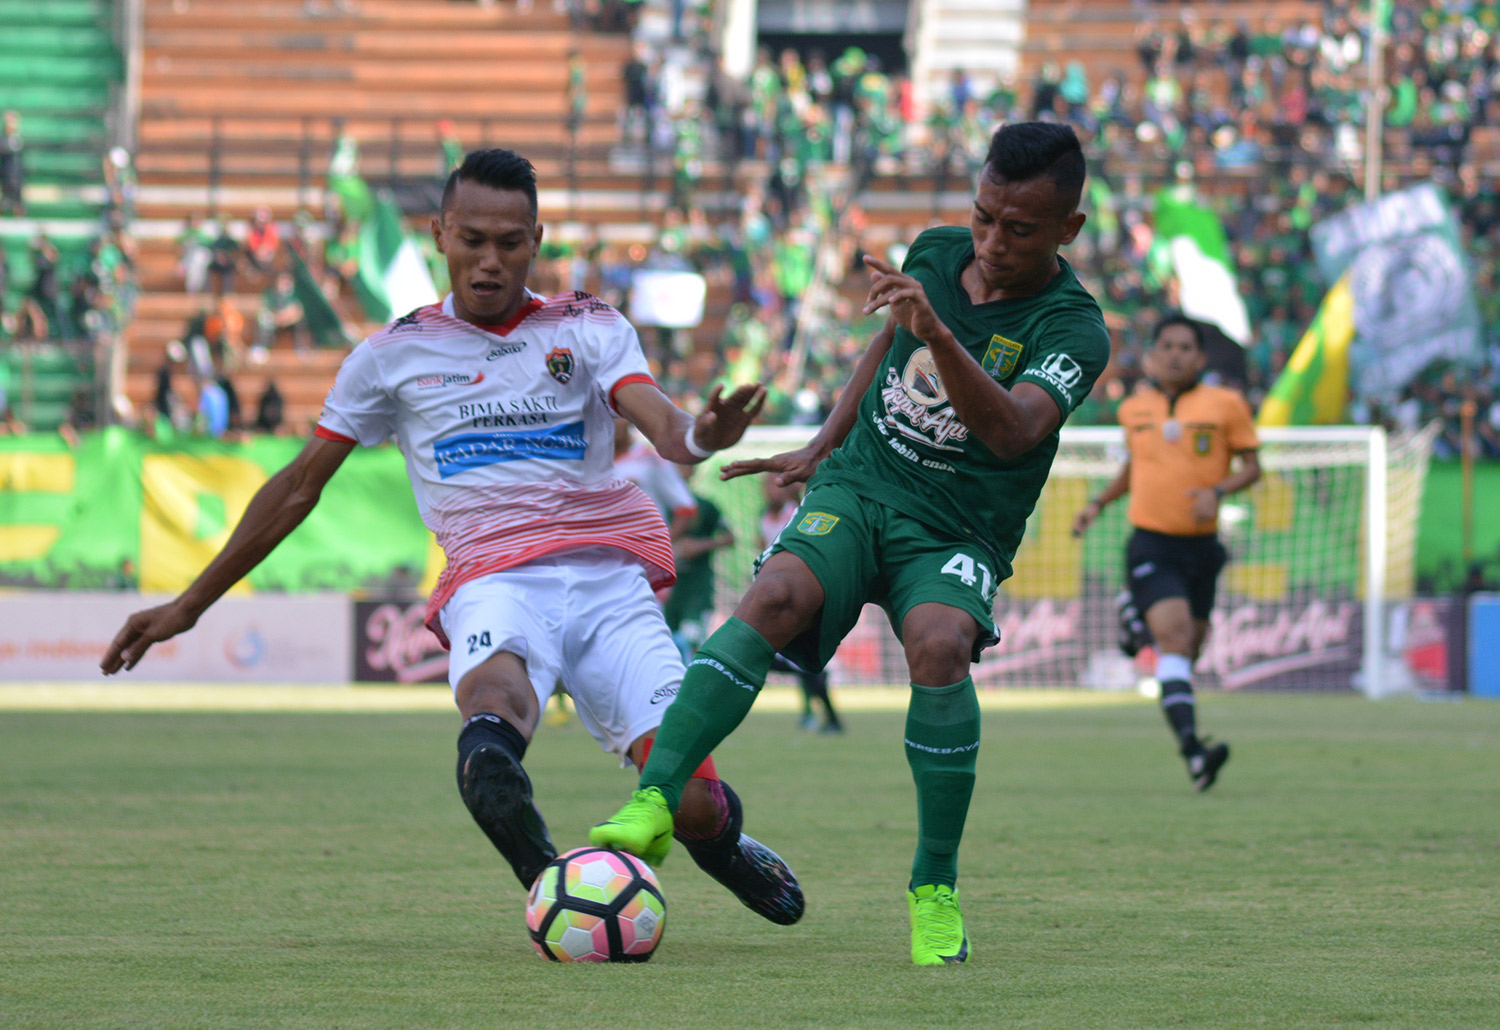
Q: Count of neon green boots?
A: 2